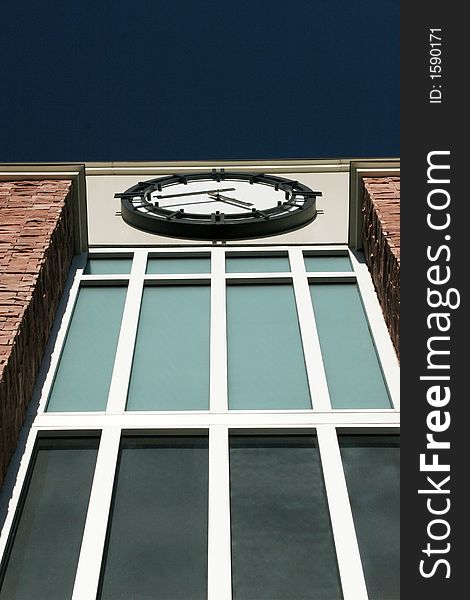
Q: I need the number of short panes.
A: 4